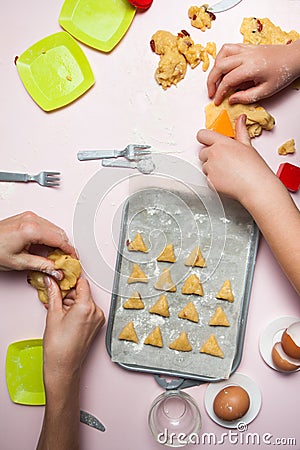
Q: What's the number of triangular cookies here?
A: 15